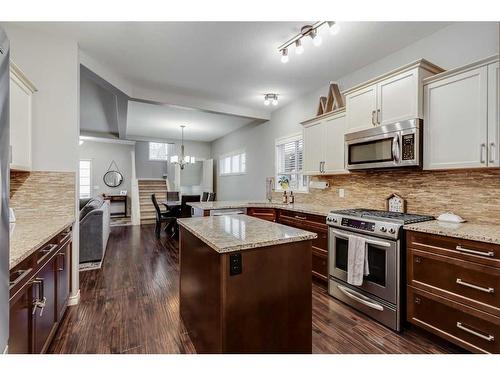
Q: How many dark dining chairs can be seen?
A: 5